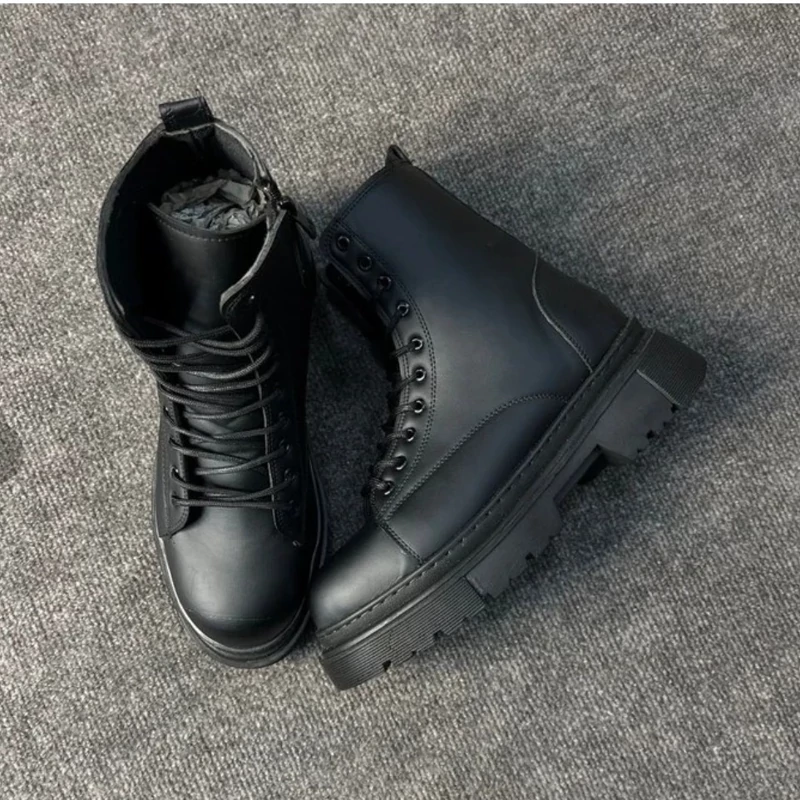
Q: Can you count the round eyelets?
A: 10